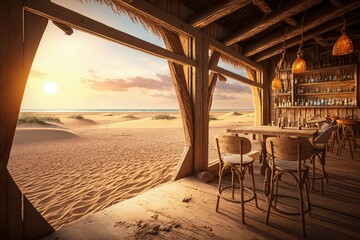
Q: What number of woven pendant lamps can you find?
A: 3